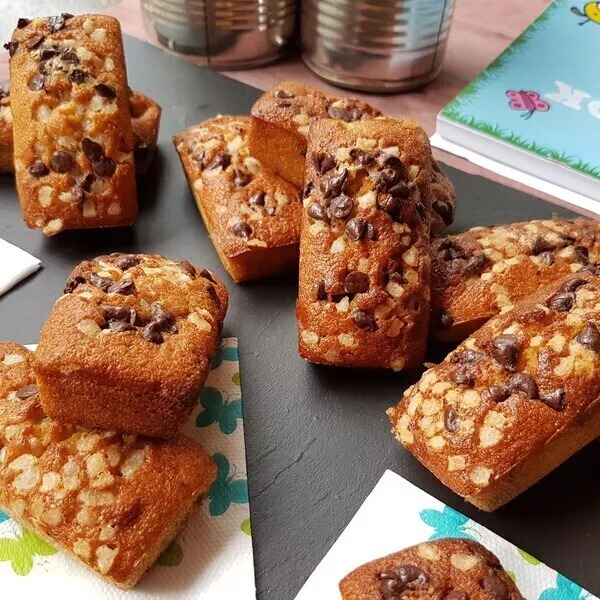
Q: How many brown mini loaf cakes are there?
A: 10